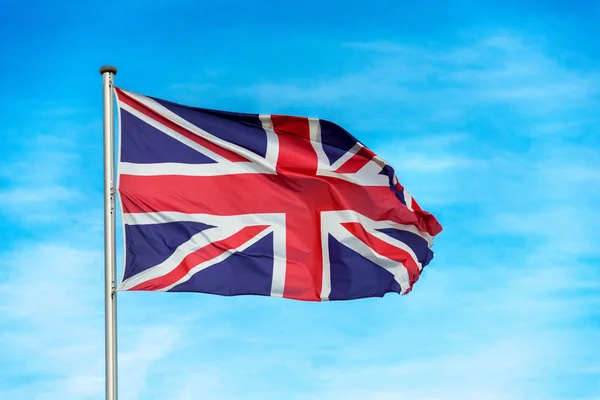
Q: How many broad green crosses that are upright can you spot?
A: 0